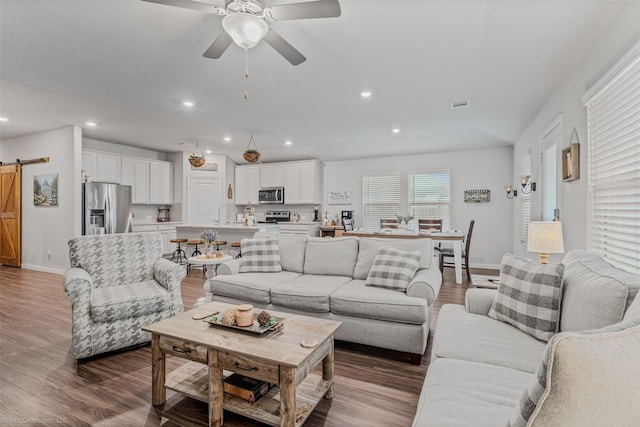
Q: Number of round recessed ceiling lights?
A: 8